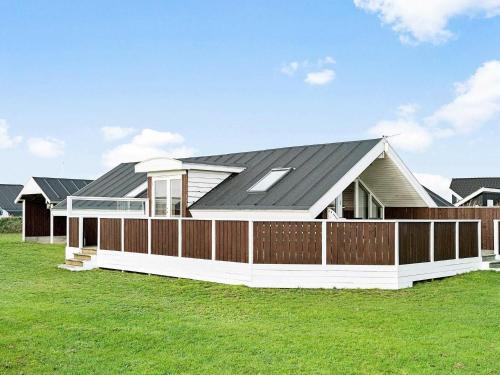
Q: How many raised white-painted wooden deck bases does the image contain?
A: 1